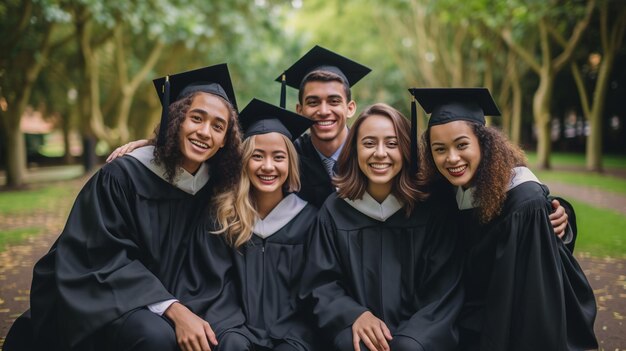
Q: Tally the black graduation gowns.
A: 5